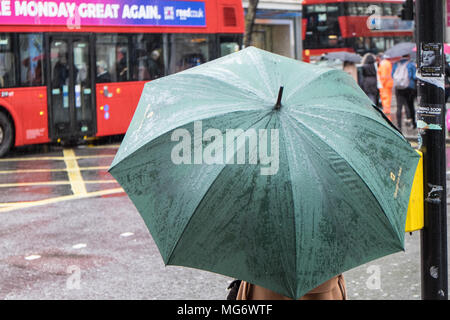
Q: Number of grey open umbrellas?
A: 2